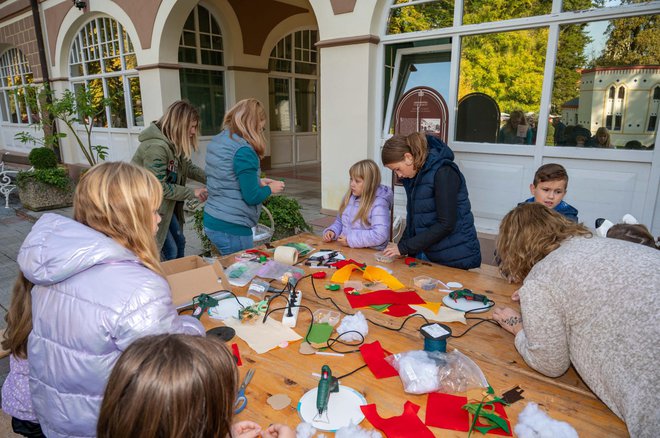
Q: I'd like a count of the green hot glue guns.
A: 3